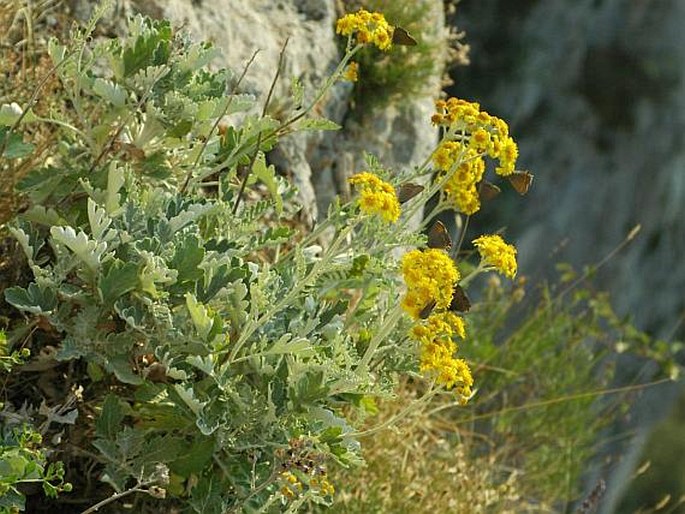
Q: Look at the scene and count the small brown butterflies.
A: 7